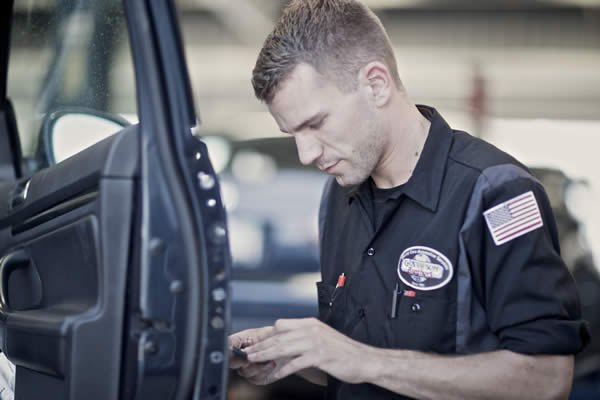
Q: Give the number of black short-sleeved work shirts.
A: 1